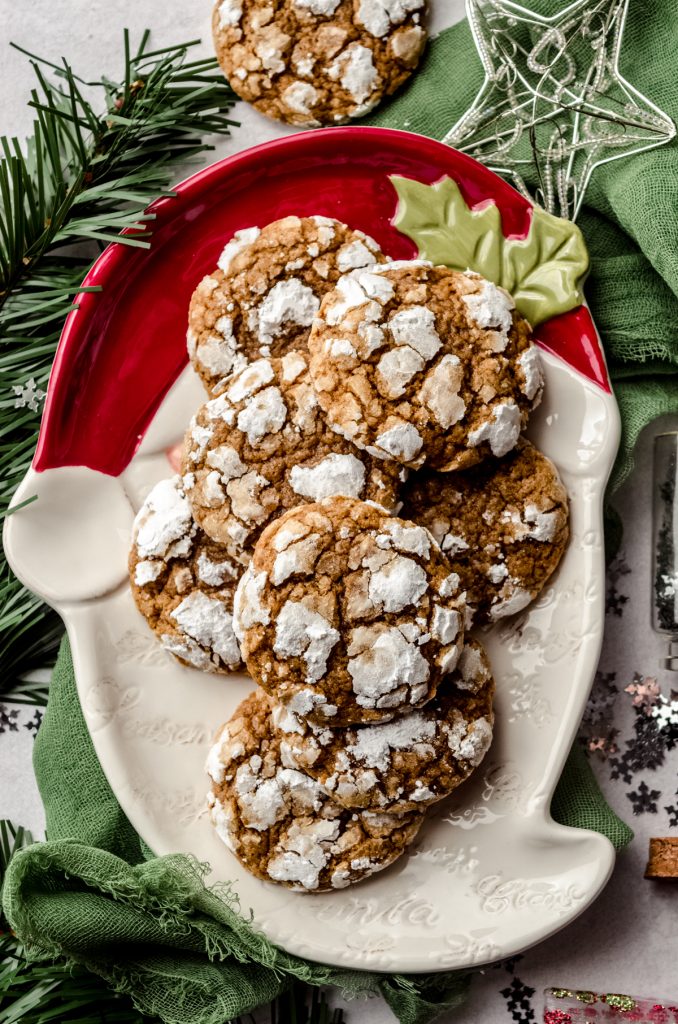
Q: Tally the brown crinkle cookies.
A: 9